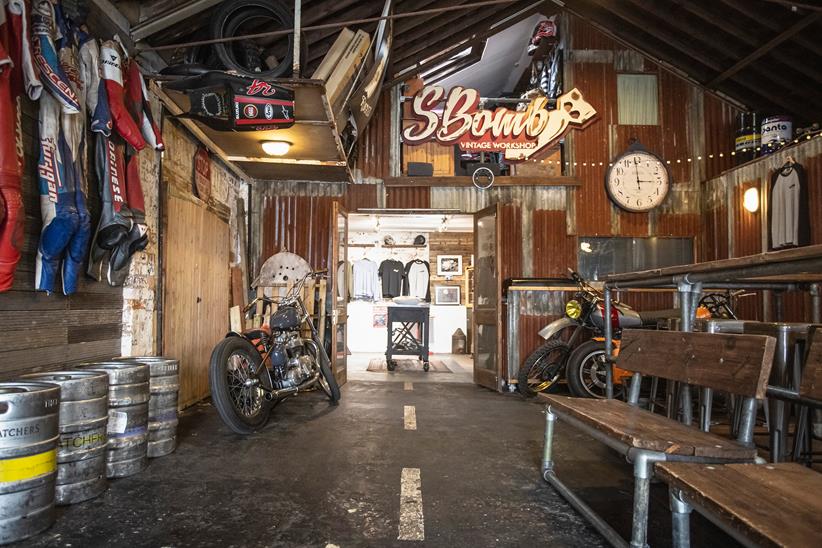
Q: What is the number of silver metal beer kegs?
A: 4